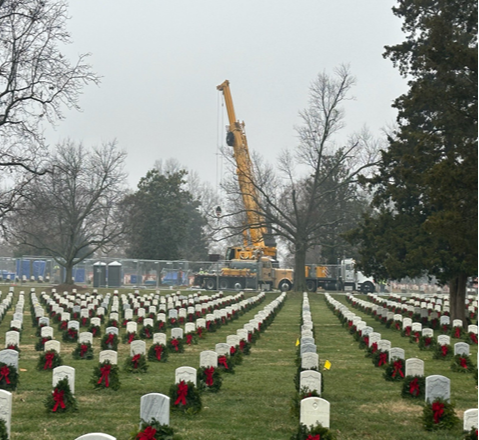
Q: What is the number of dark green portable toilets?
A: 2